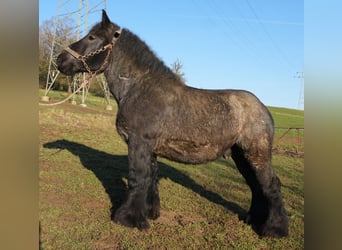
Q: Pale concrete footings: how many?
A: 4